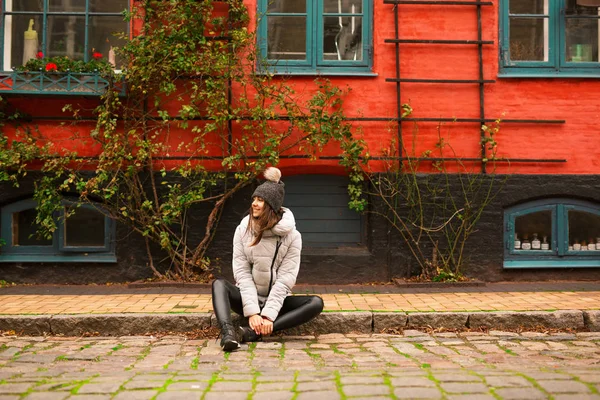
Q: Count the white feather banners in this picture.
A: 0